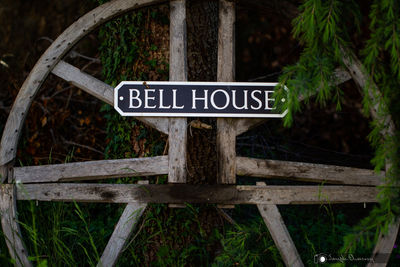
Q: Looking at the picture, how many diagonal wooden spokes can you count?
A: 4